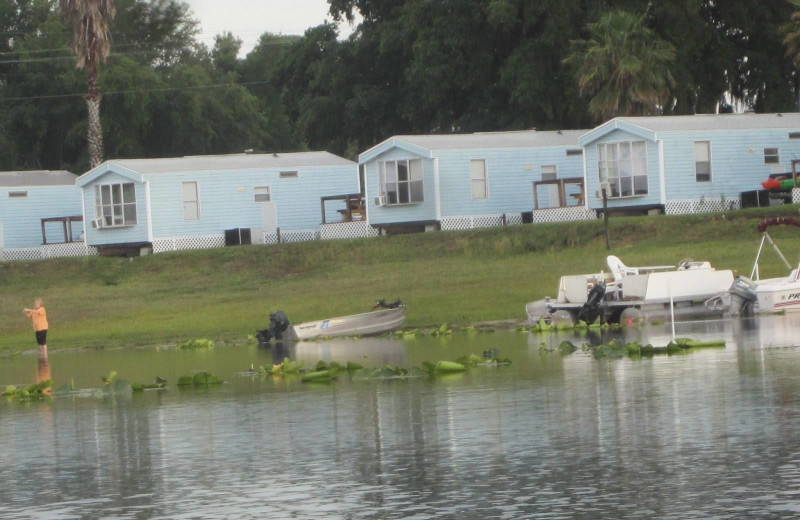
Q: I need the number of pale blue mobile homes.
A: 4